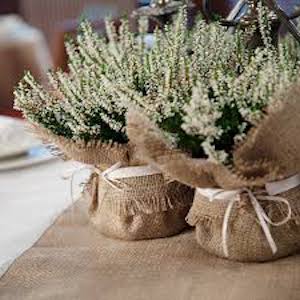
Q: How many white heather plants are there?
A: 2